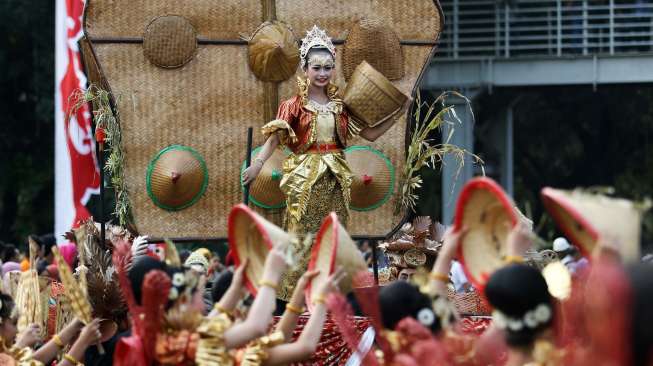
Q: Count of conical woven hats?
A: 8